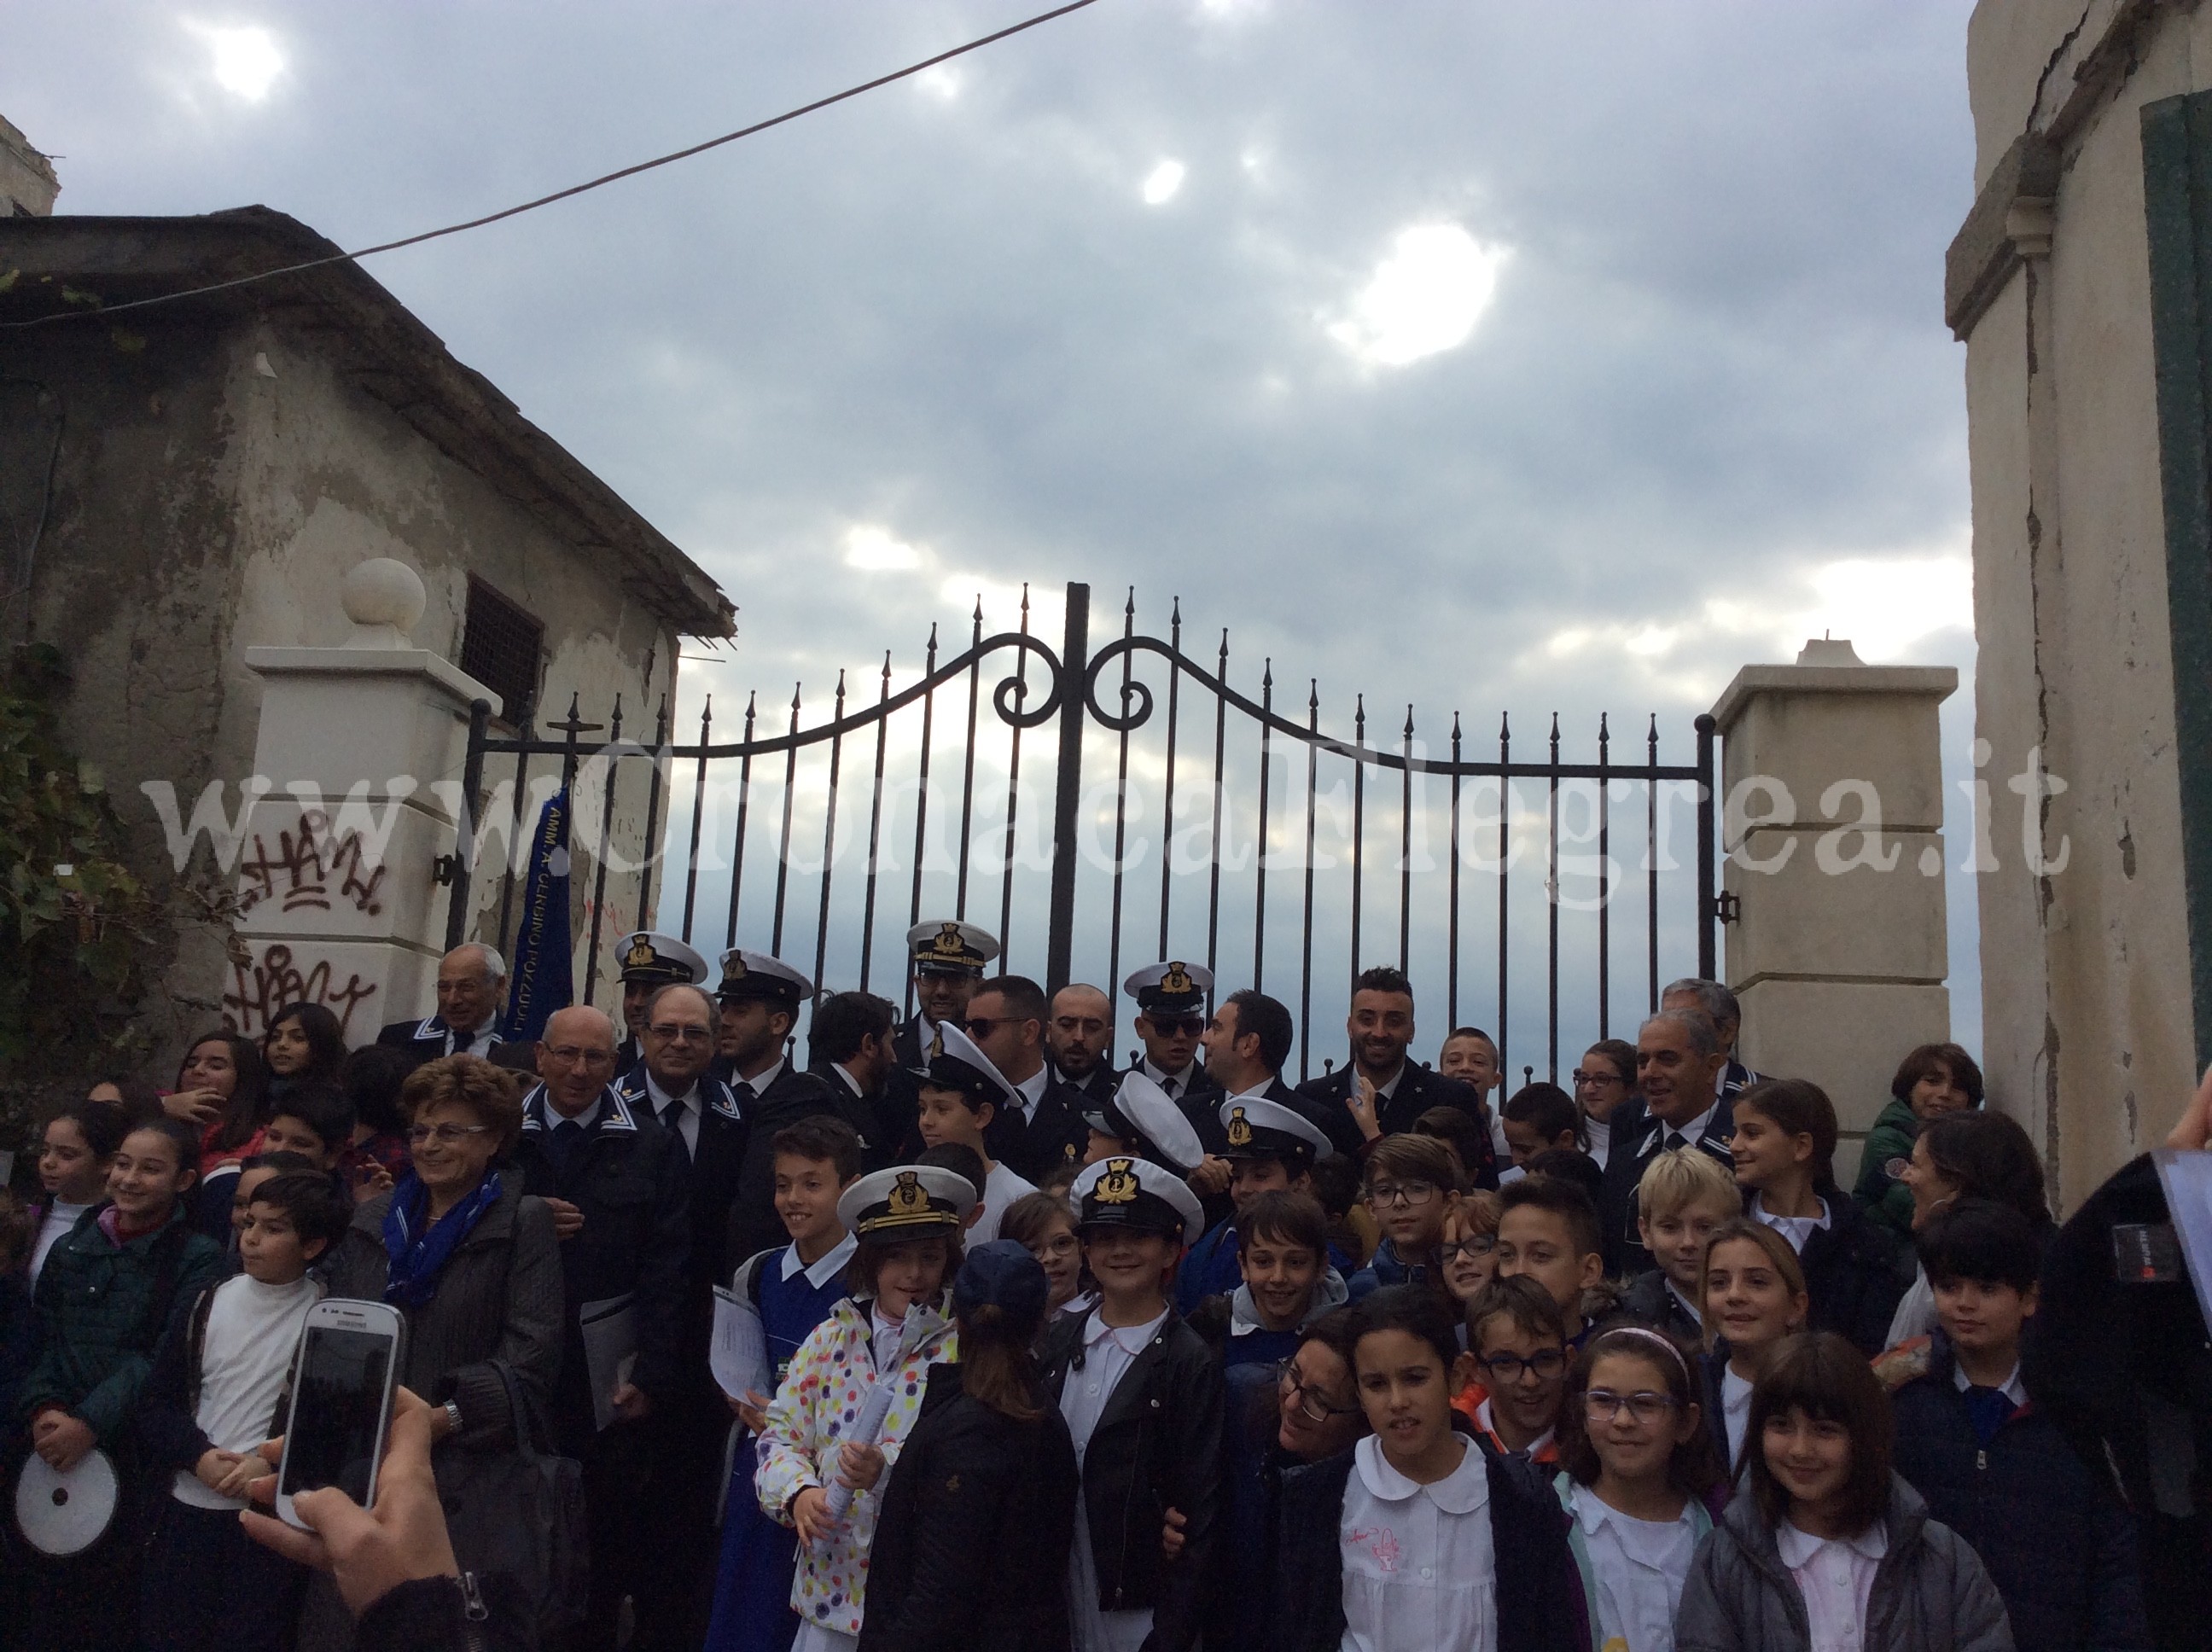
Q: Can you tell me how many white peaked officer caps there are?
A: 9